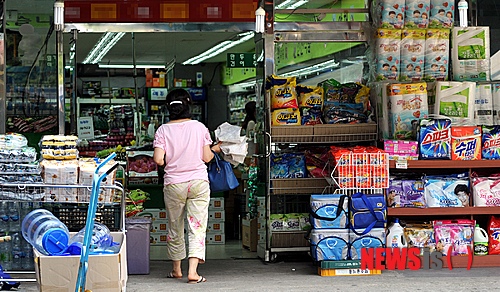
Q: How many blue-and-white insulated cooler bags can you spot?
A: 3